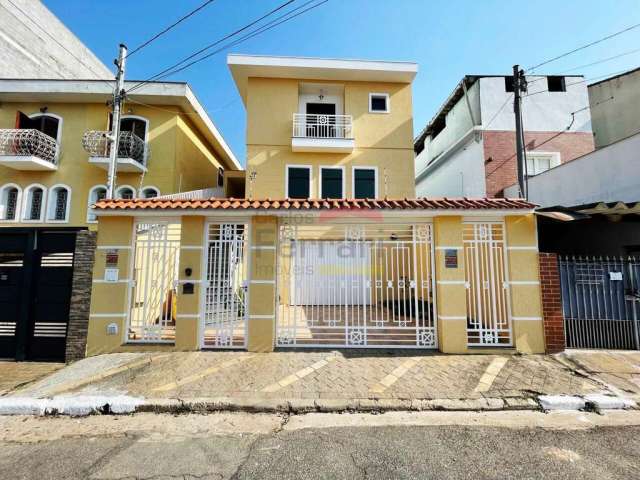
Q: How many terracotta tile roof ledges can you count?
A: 1